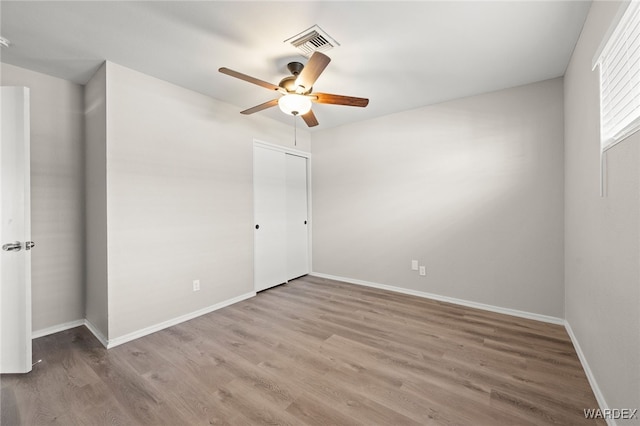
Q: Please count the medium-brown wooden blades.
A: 5